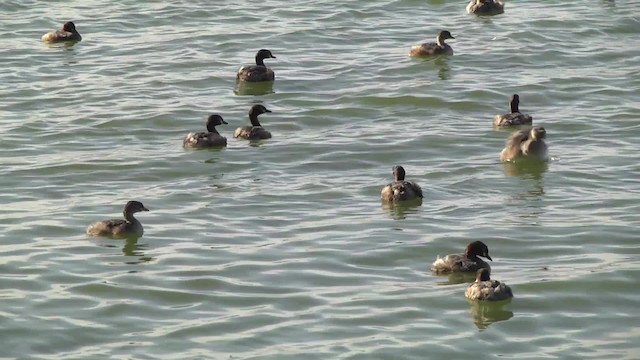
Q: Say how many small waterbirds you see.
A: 12